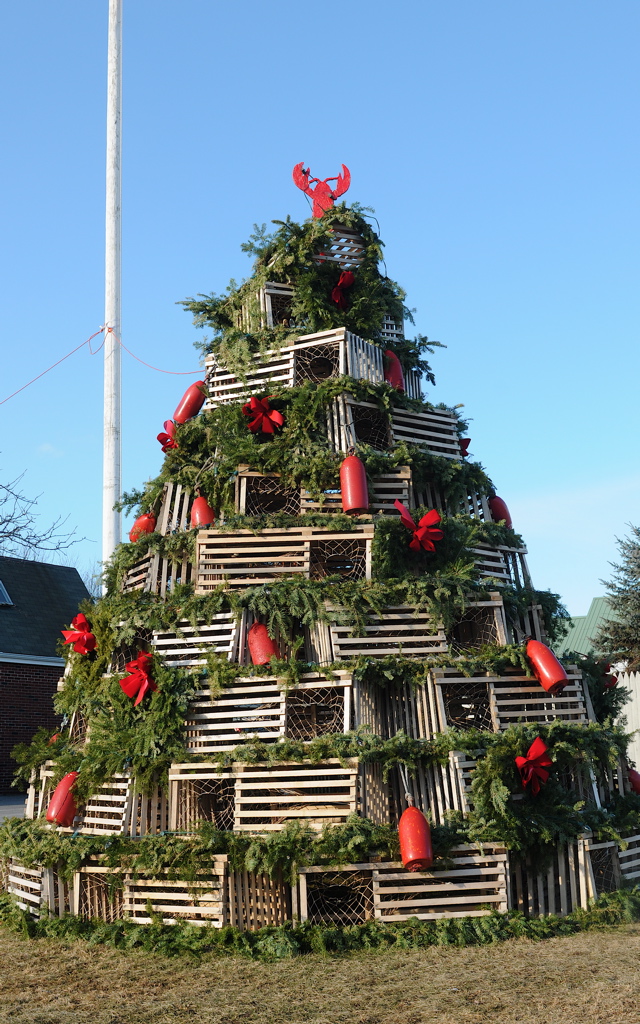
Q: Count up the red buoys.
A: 11